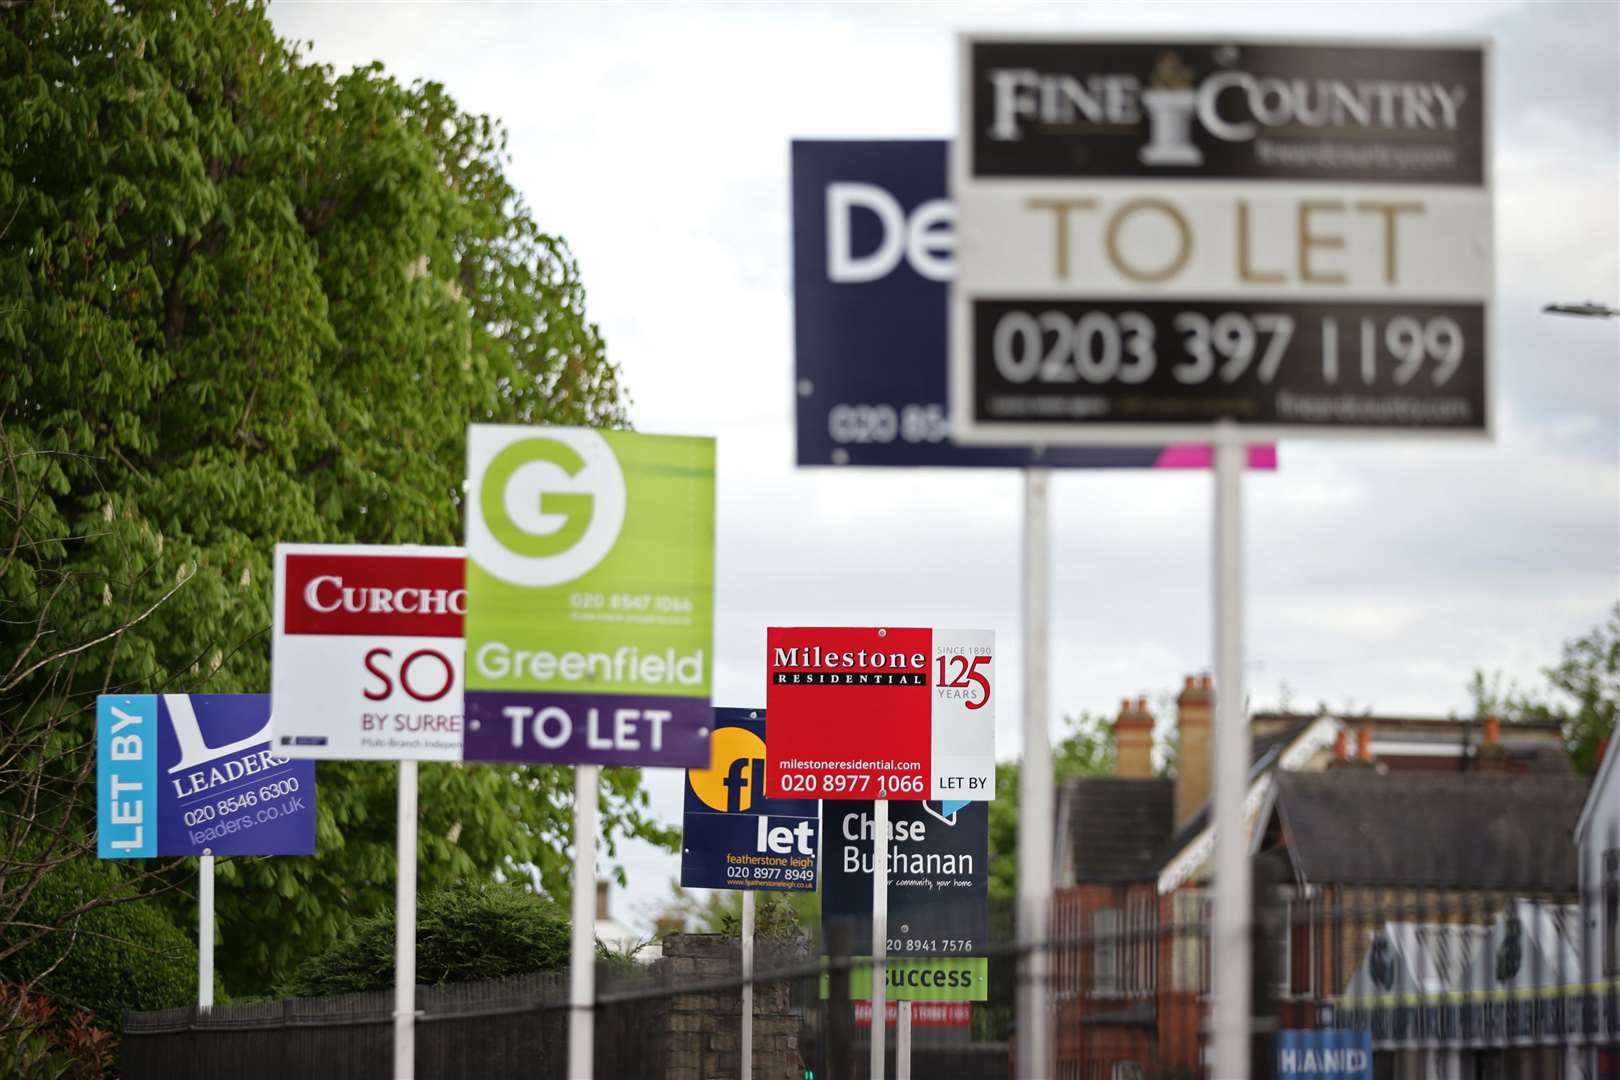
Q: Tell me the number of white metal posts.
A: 8